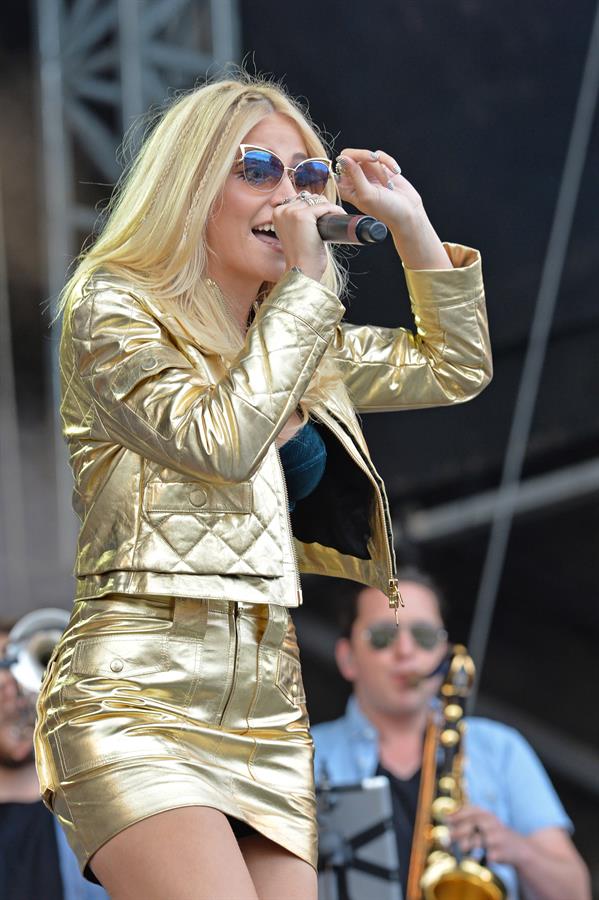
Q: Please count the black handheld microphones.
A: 1